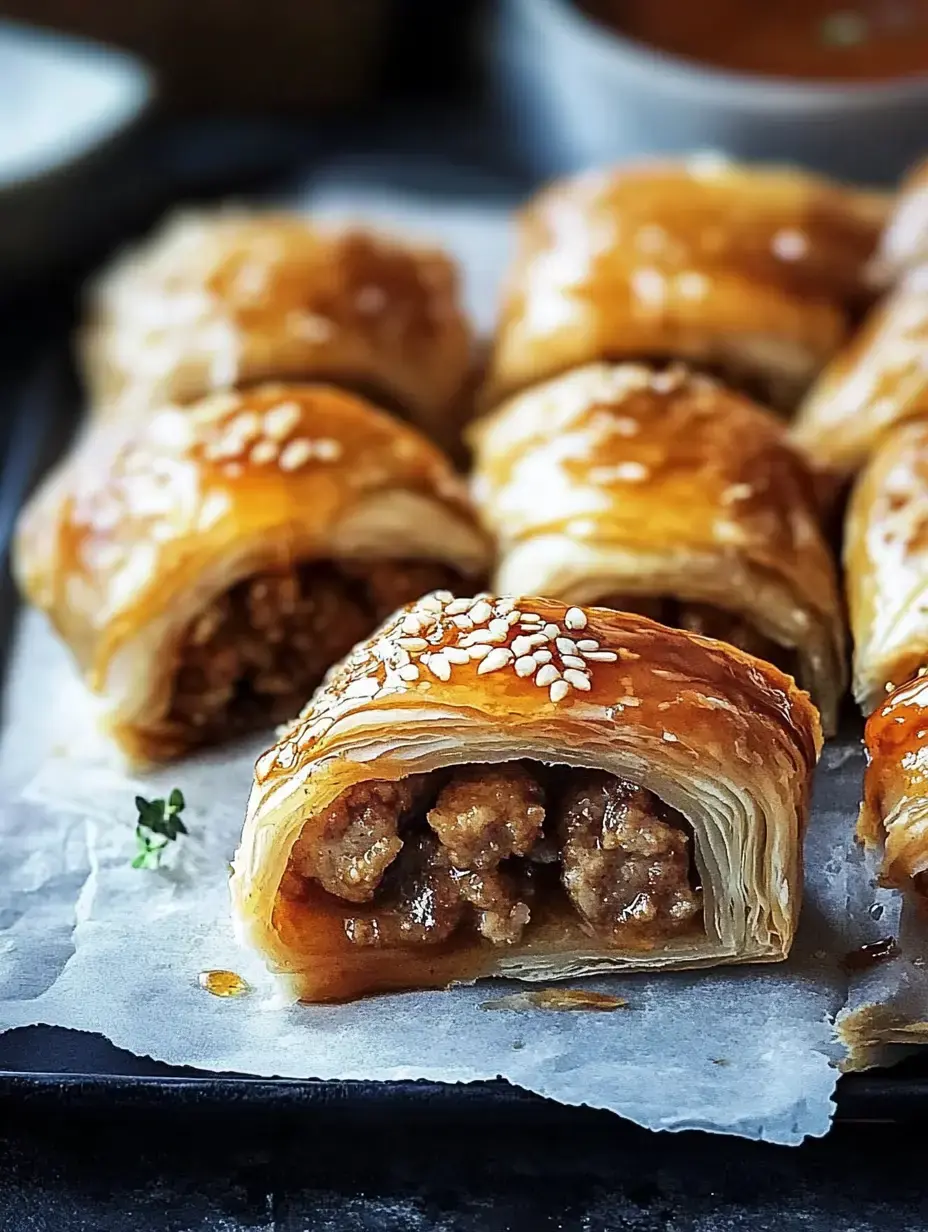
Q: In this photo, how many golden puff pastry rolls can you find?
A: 9